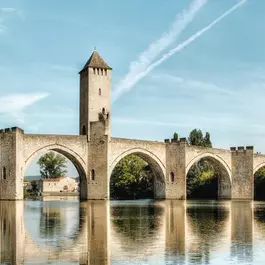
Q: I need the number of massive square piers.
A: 4